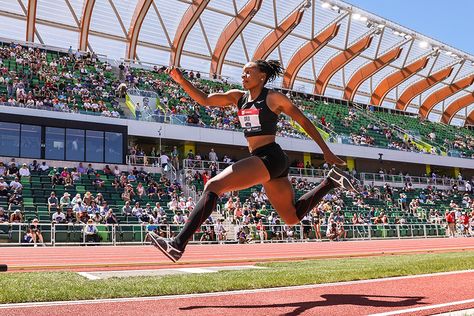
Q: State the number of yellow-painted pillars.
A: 5